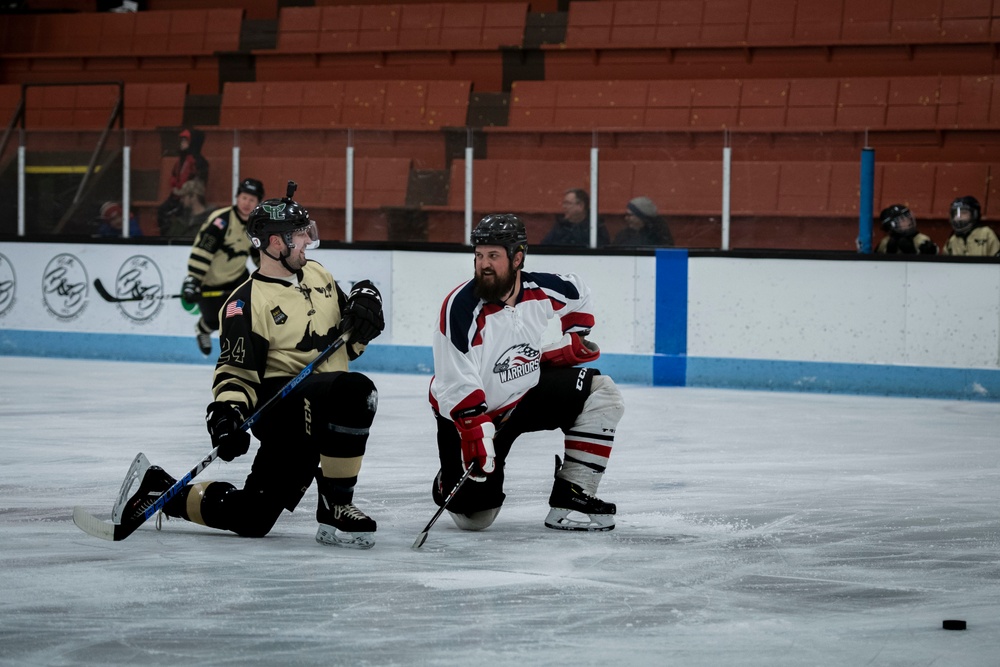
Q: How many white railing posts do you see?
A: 7